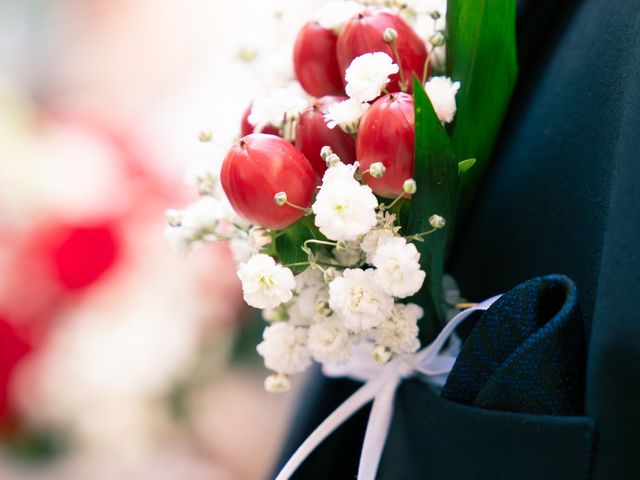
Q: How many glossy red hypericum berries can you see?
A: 6